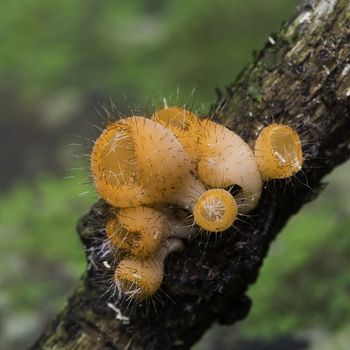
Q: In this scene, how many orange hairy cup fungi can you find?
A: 7